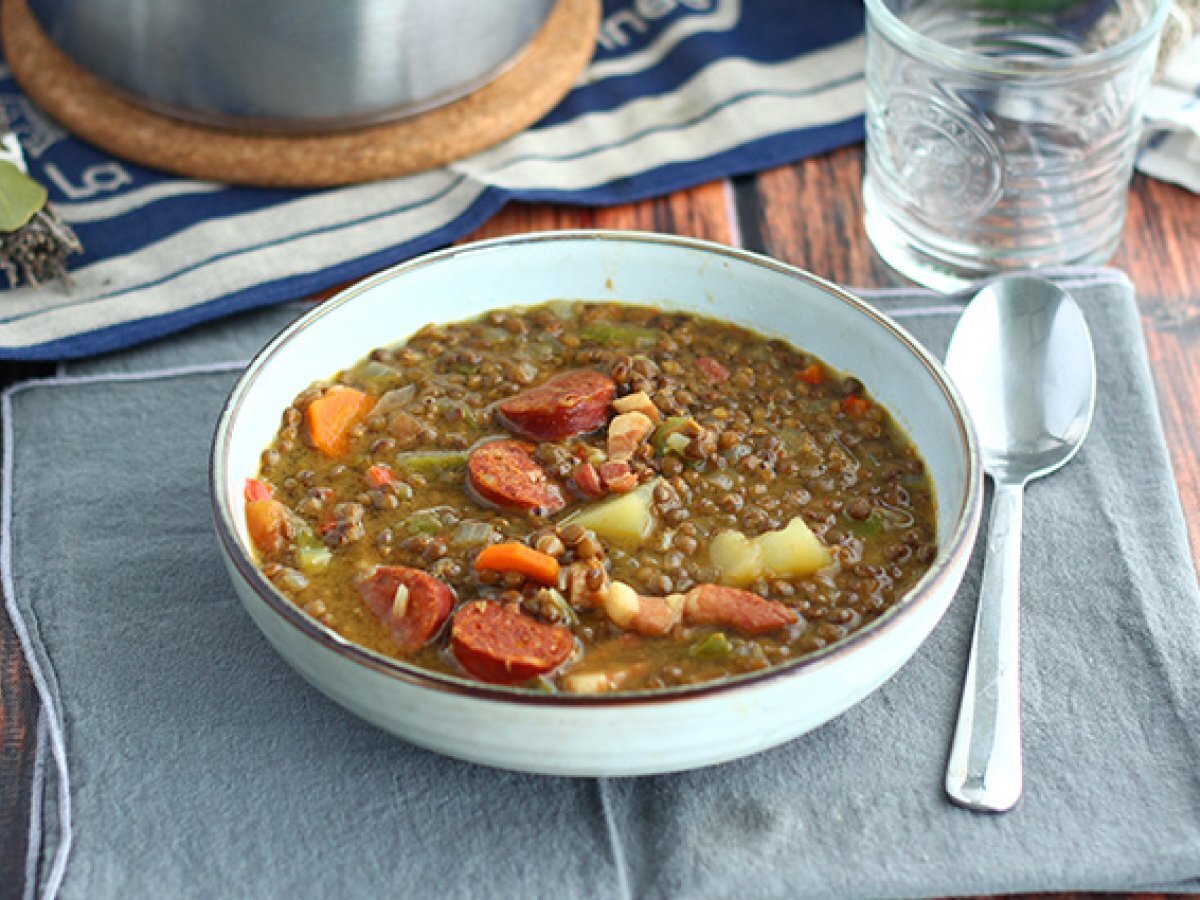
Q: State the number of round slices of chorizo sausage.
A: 4